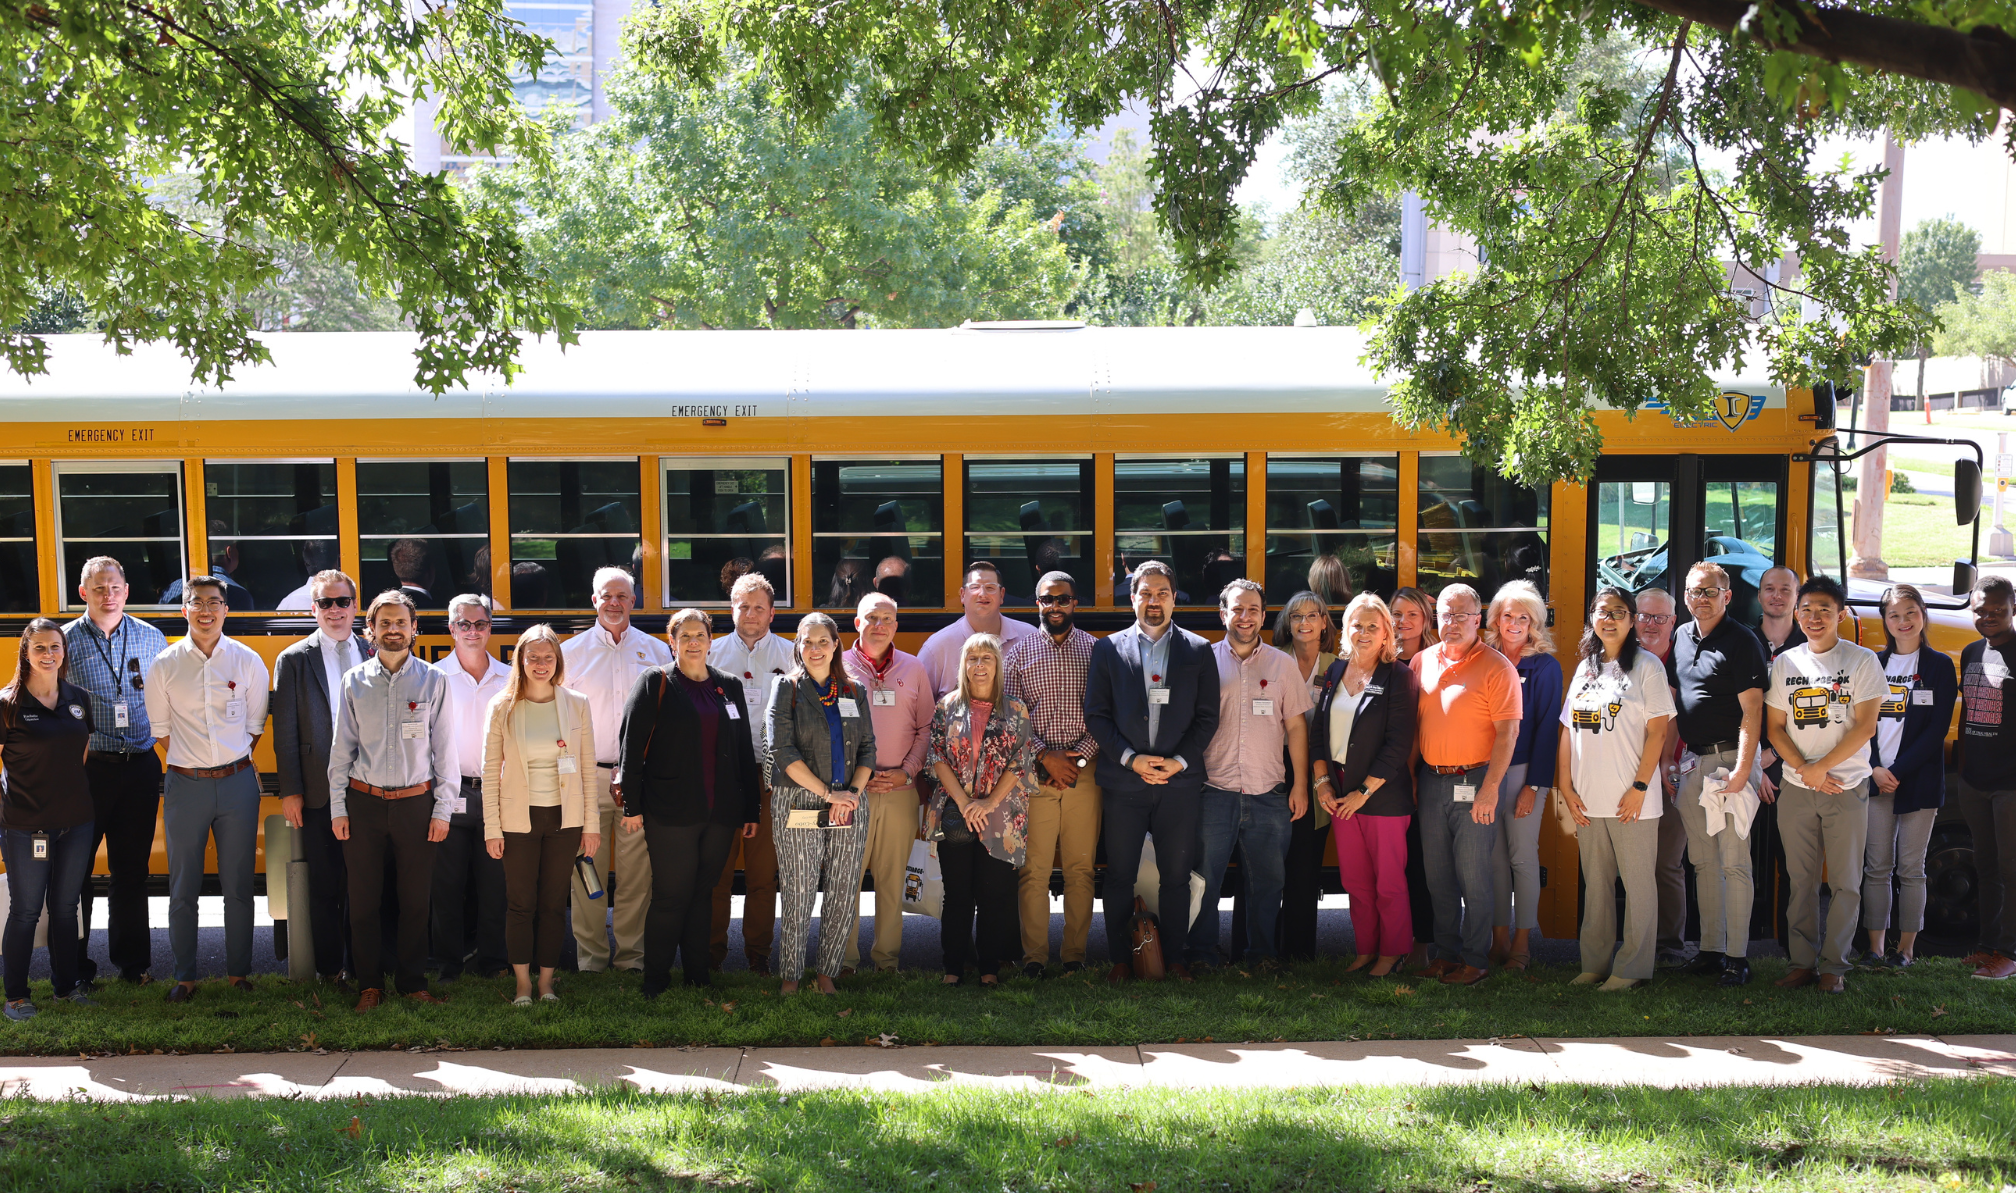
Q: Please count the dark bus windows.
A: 11